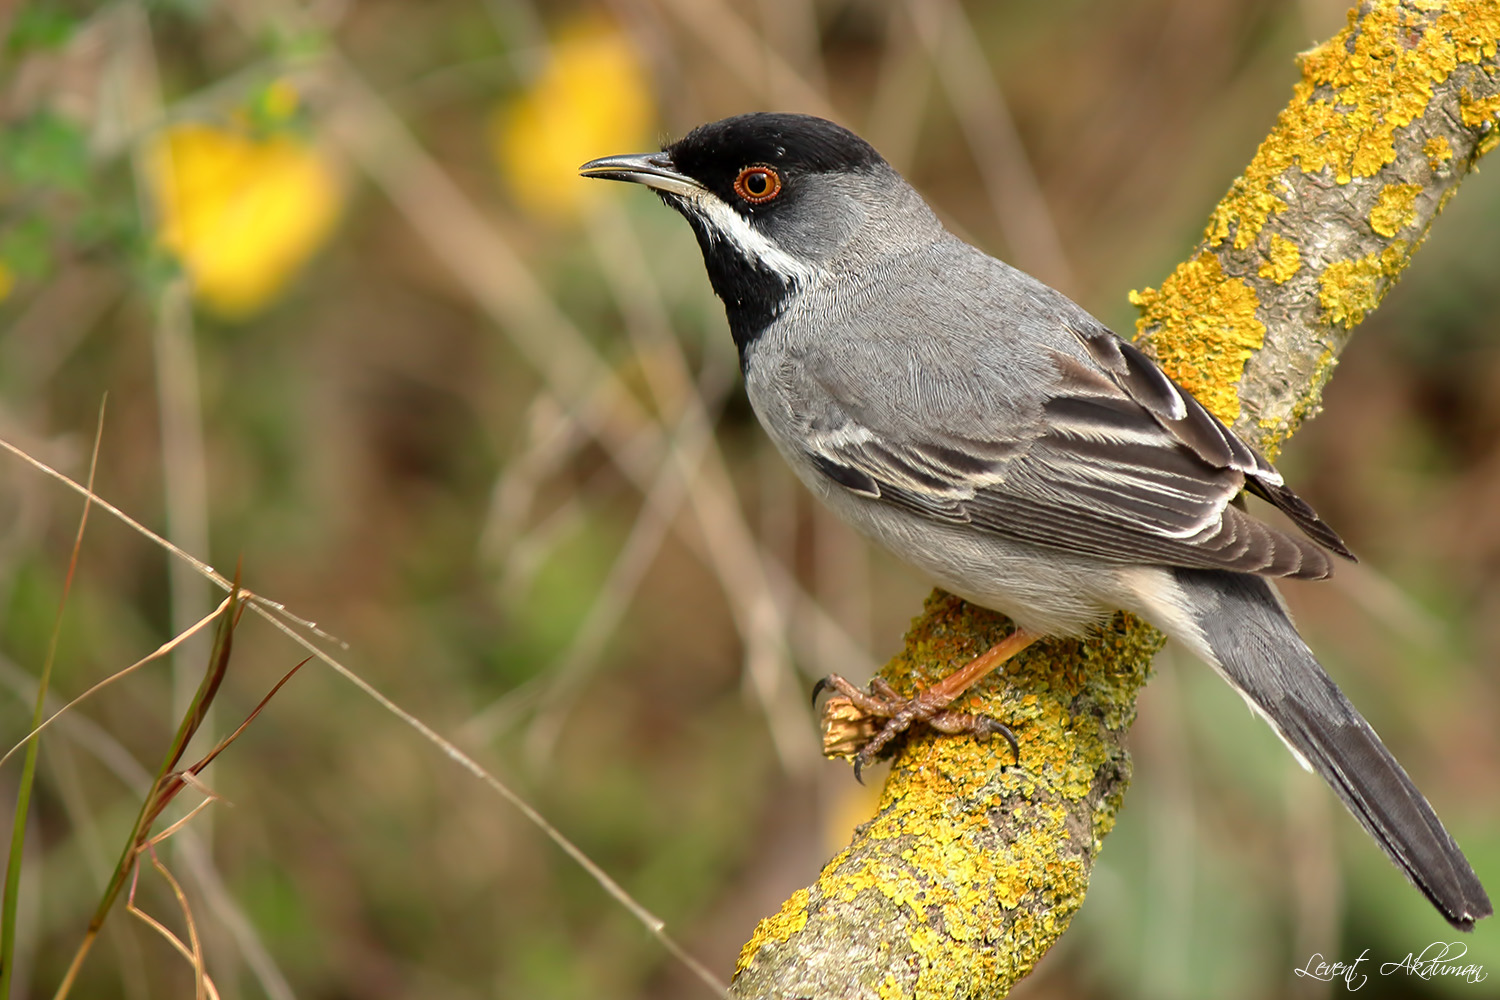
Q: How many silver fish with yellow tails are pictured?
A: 0